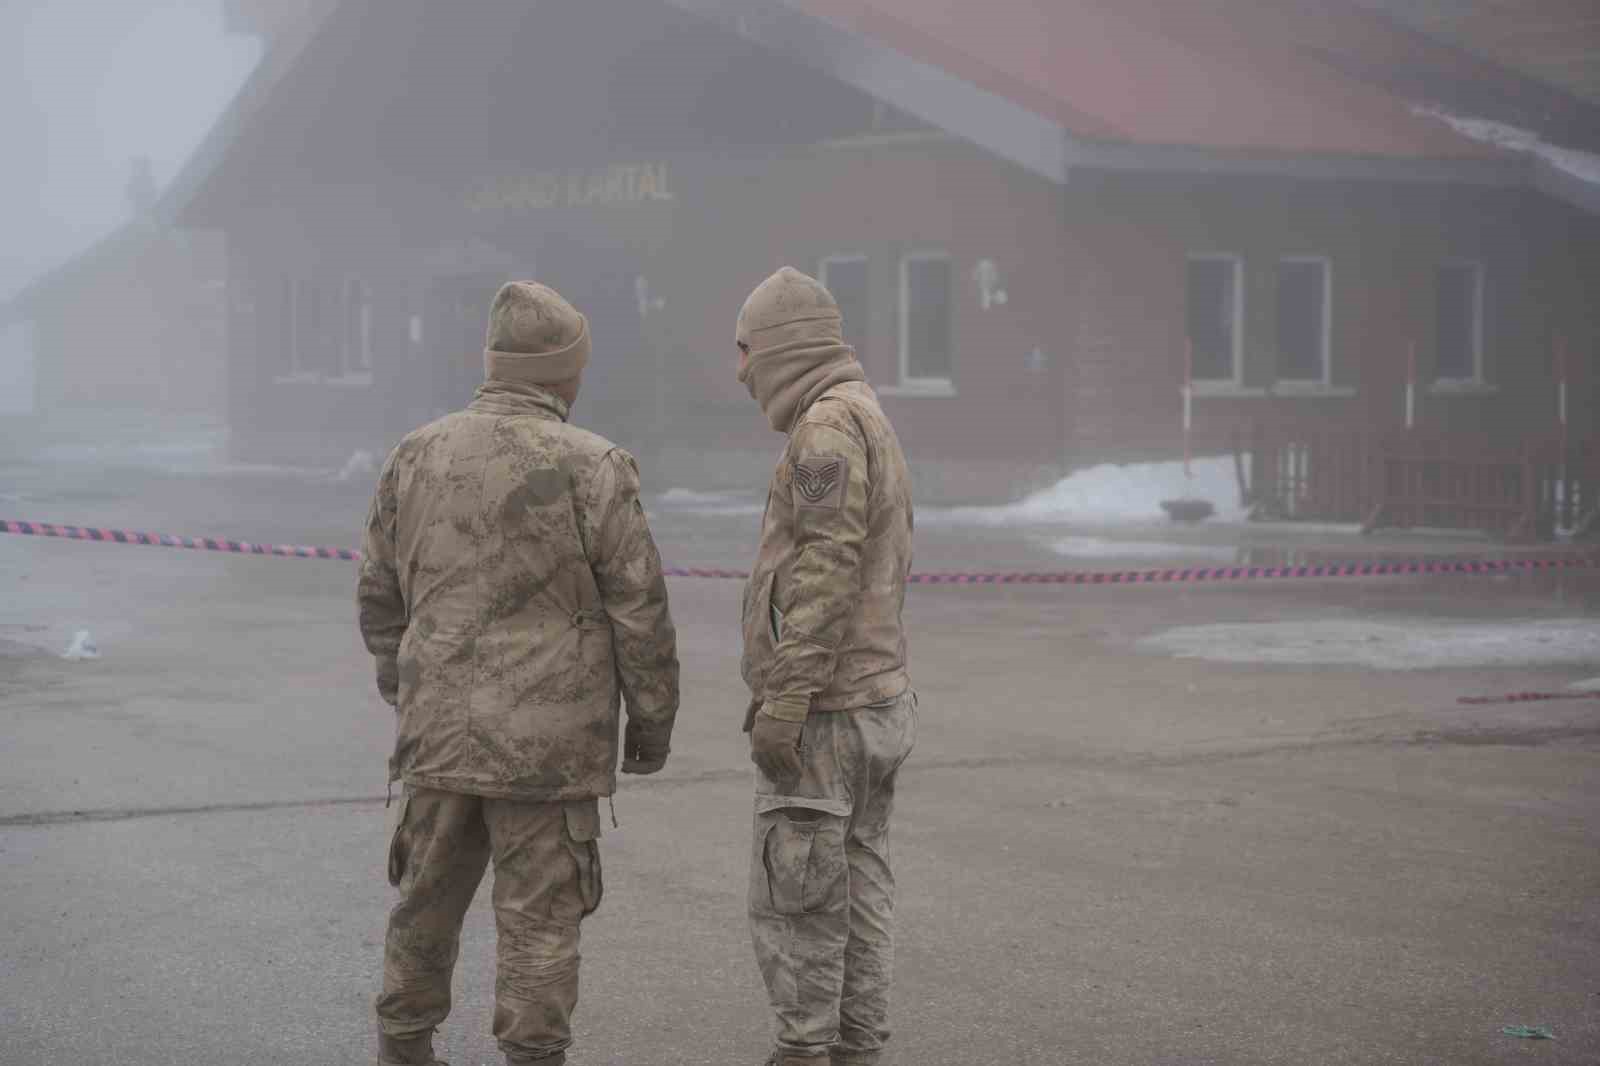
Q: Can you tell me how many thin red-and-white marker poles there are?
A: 3